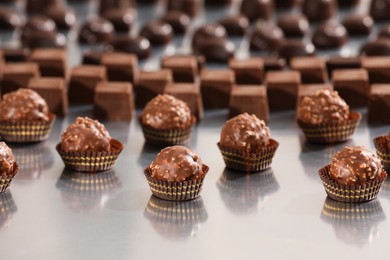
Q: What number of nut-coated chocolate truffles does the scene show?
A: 9